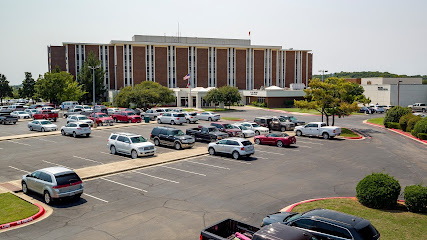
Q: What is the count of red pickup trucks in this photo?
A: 3